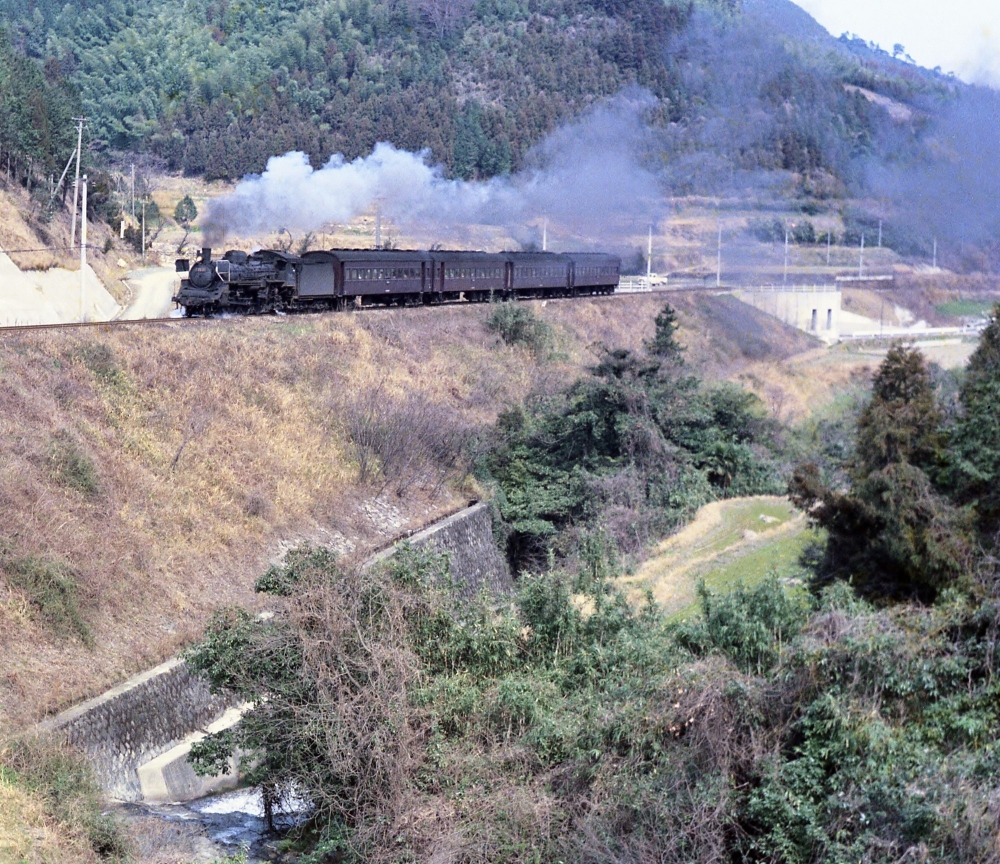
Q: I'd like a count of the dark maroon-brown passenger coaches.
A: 4